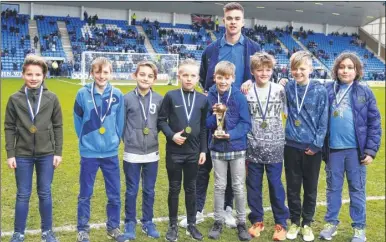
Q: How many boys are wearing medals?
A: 8